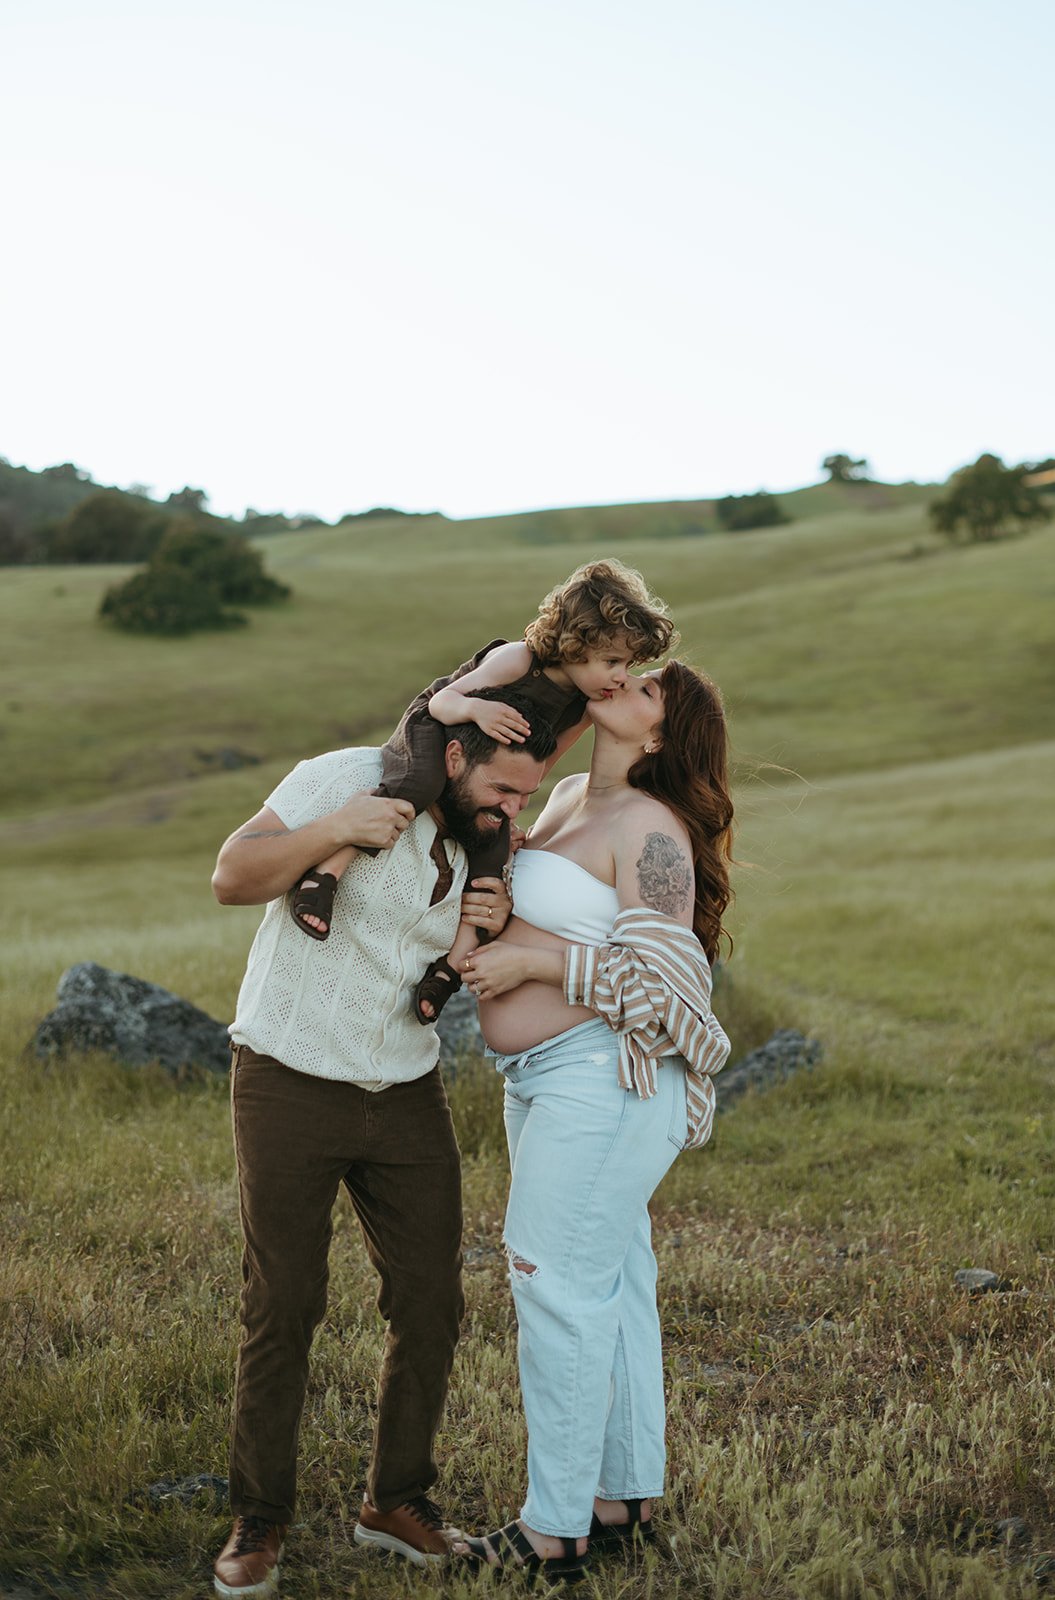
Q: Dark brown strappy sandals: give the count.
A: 2